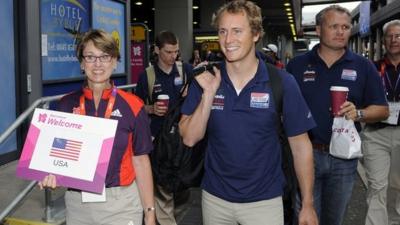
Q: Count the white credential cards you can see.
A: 2